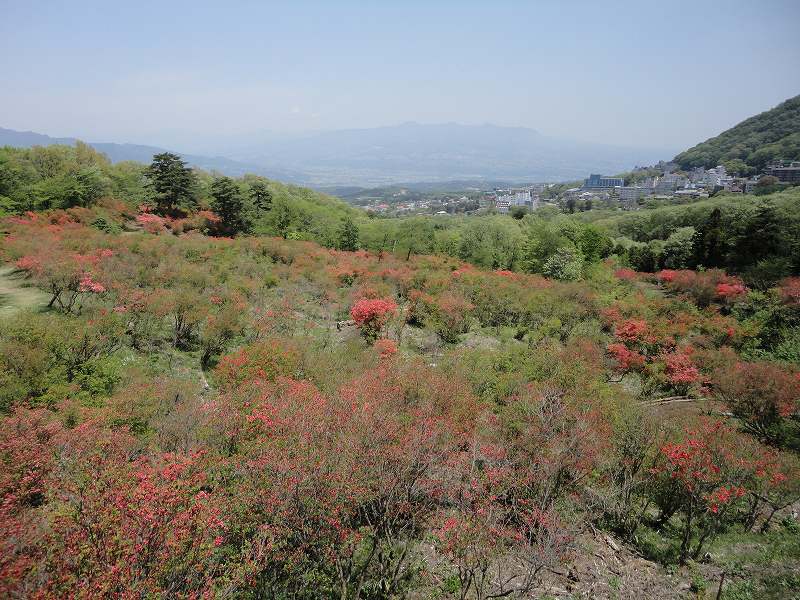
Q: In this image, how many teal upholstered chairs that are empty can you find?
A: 0